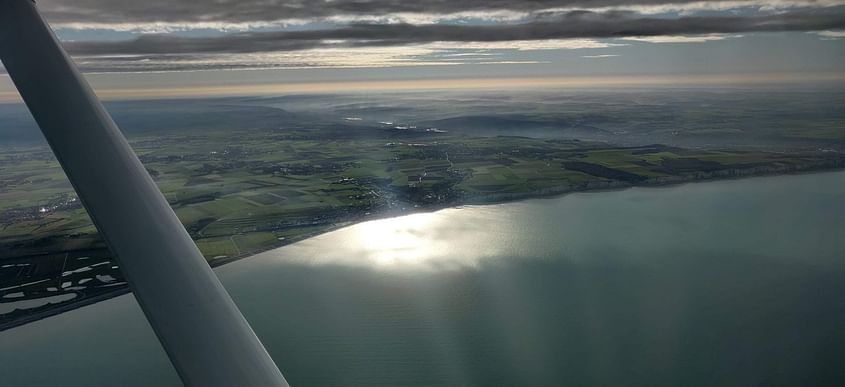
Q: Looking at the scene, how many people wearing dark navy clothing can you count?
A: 0